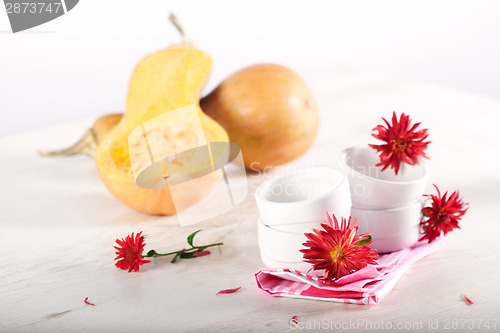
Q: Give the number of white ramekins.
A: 4